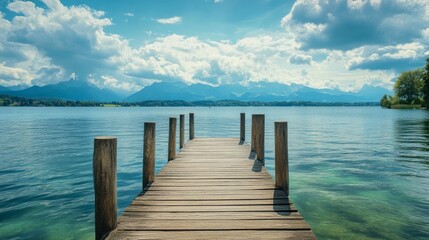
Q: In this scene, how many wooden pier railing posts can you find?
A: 8